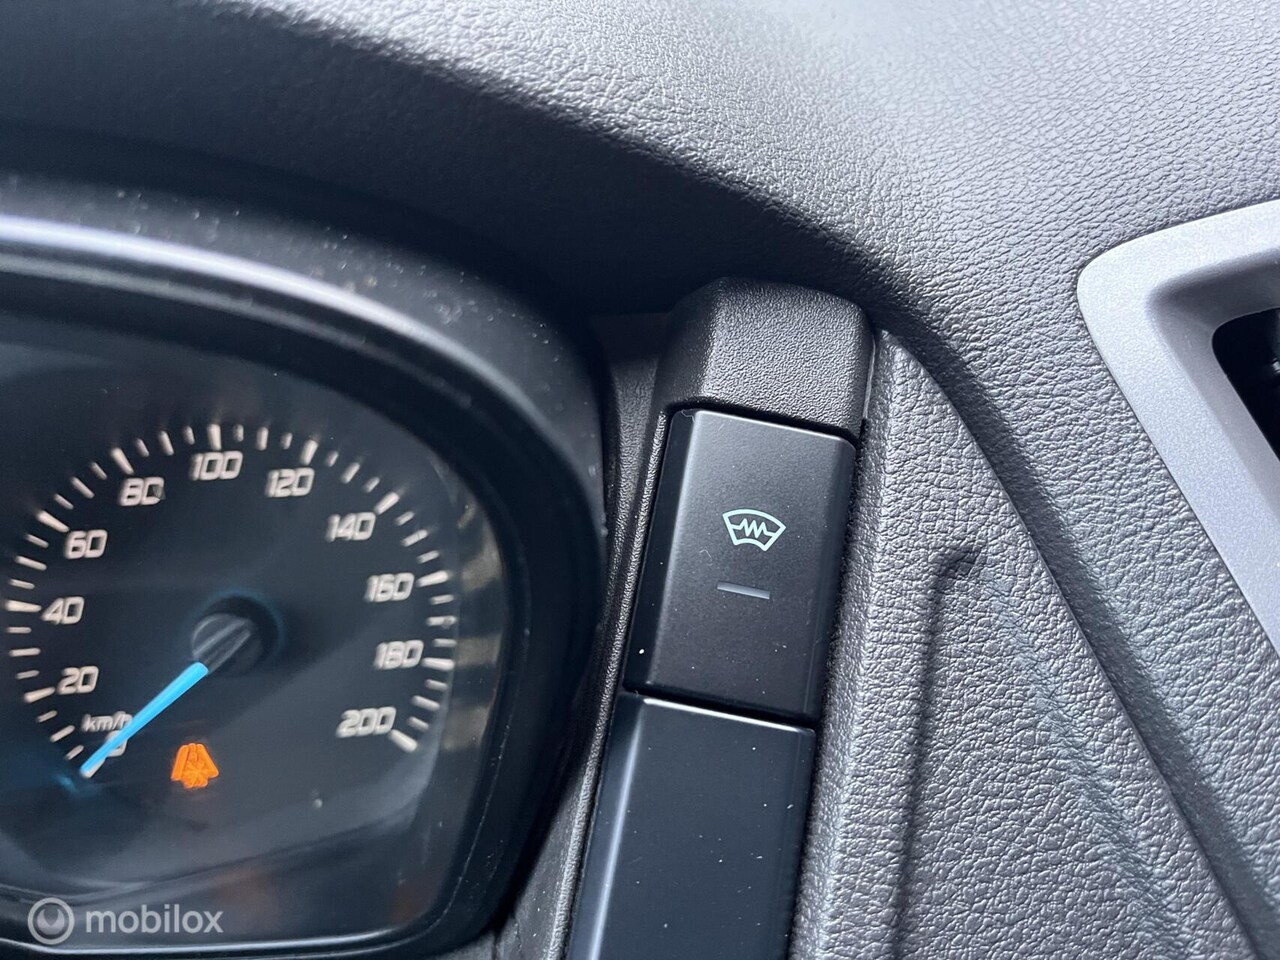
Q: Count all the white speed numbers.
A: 11